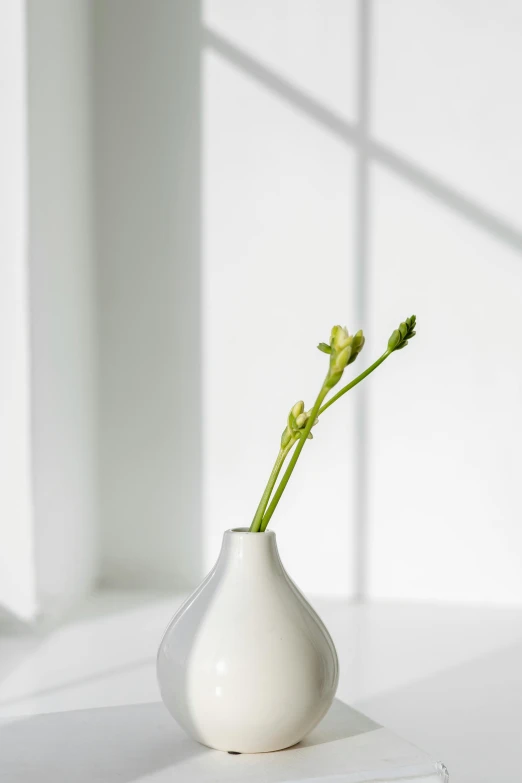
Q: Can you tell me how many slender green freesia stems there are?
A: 2